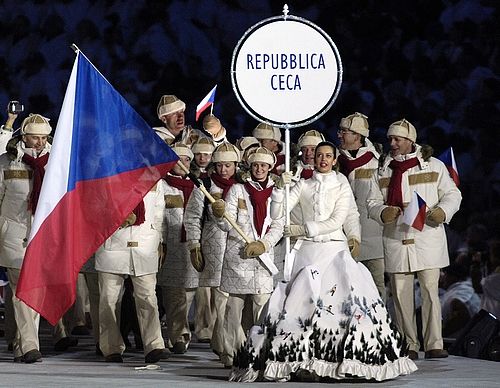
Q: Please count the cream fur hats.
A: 11